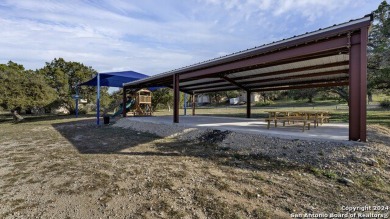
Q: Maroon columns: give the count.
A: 5